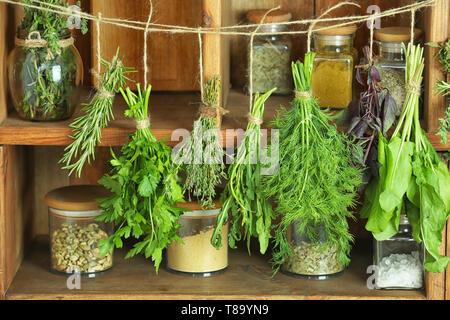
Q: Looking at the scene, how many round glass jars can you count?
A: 4